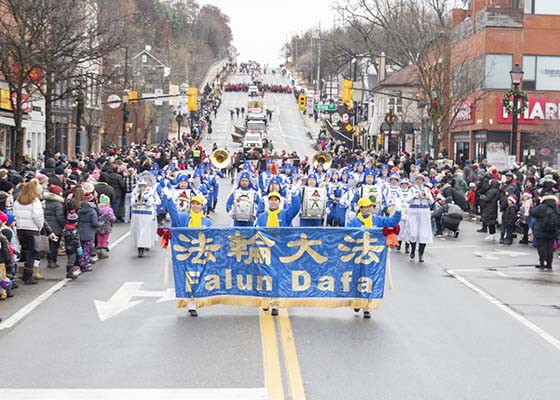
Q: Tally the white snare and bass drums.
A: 4